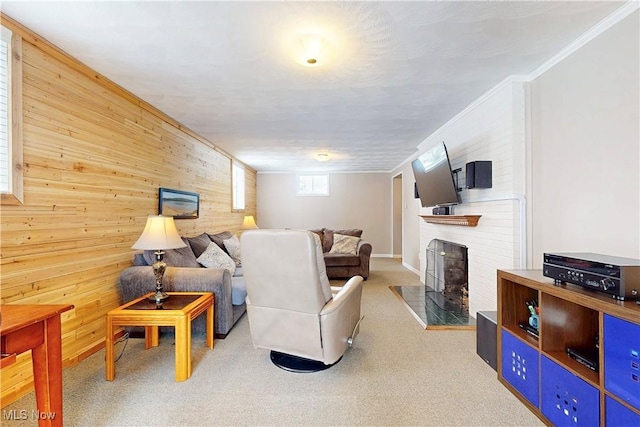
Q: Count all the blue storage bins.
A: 4